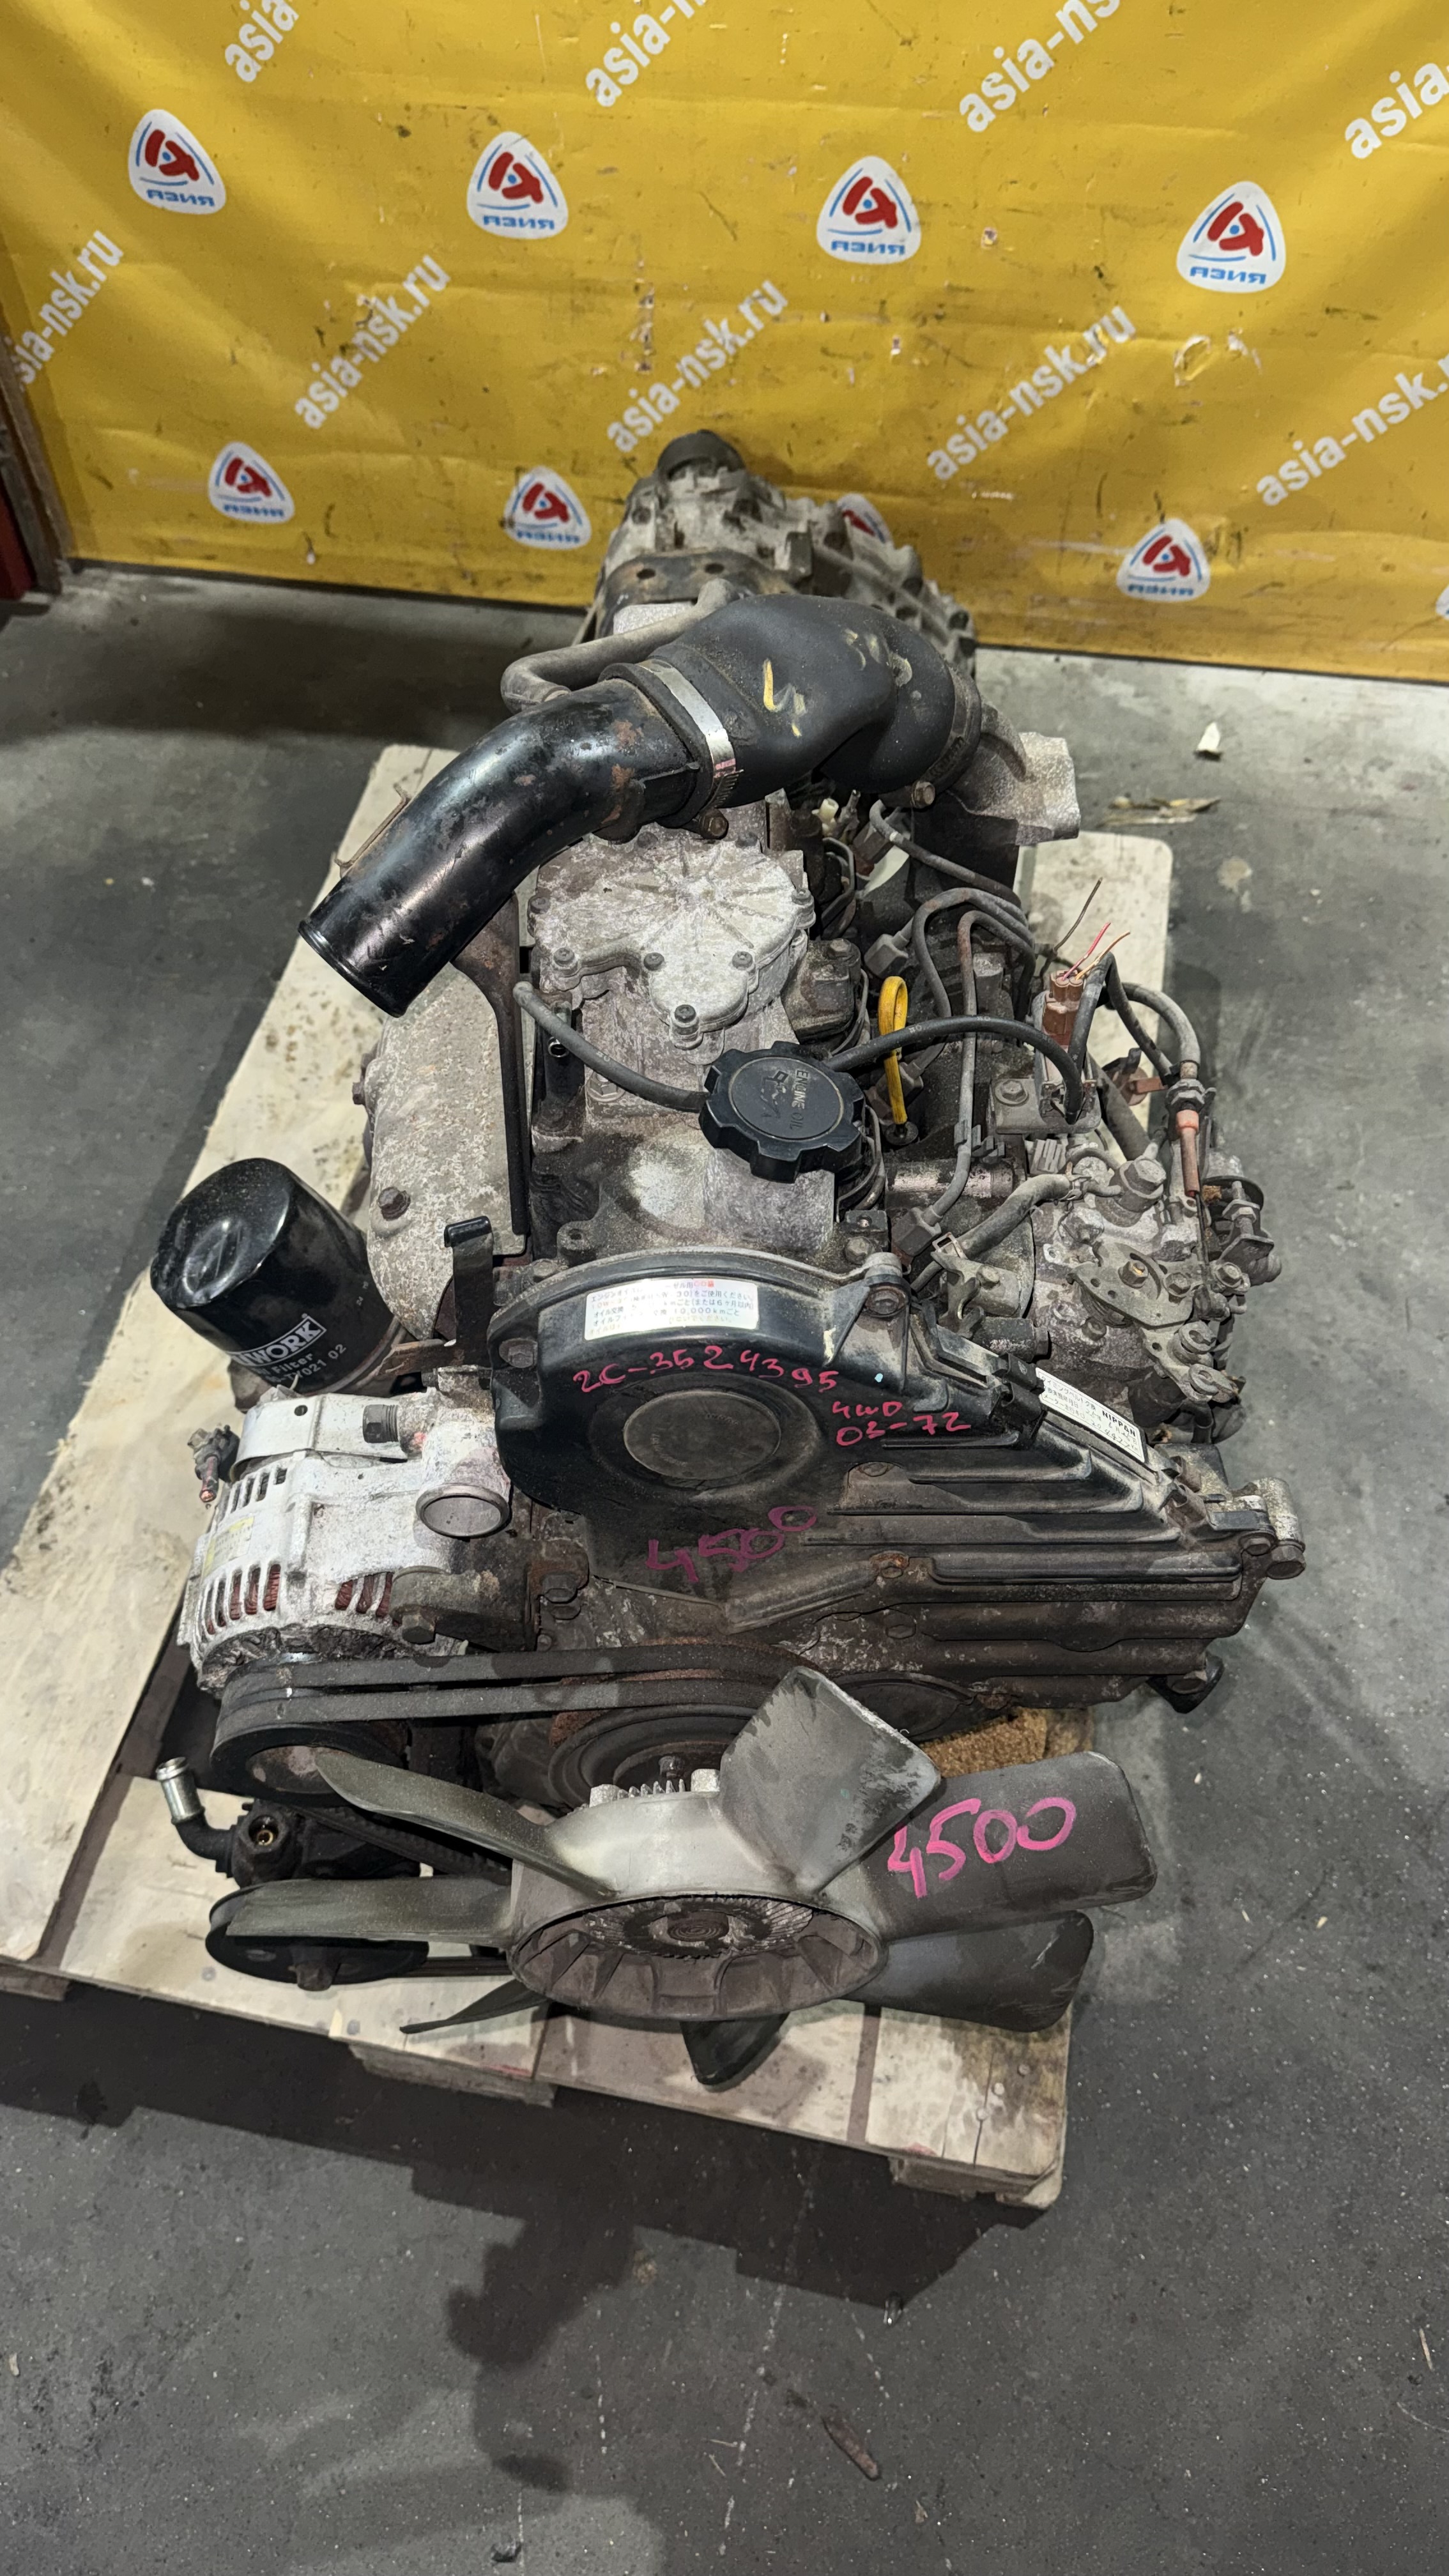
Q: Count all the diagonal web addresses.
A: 9